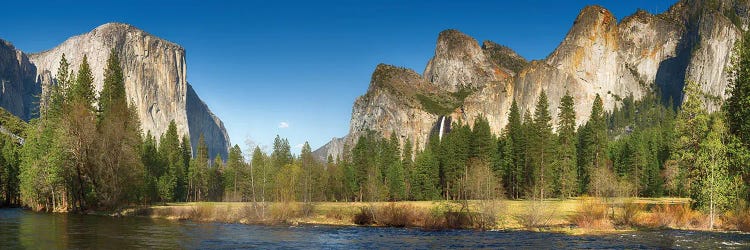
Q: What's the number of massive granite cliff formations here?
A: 2